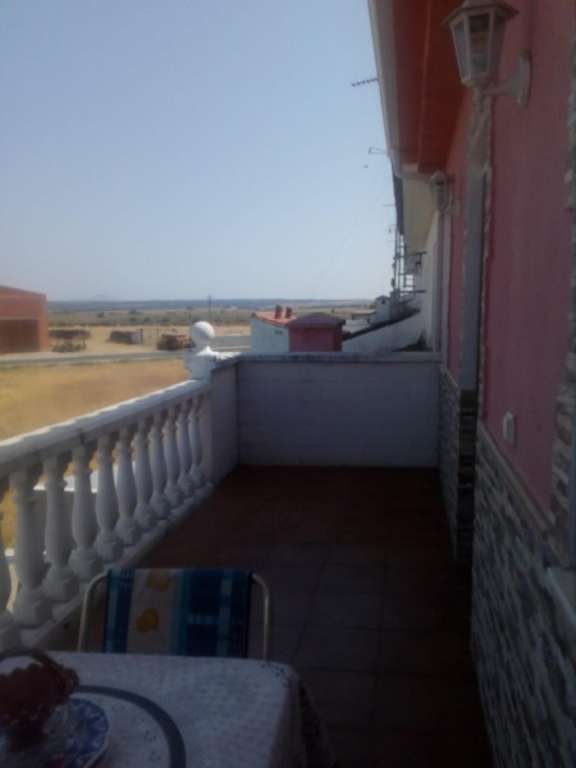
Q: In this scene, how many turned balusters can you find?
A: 11